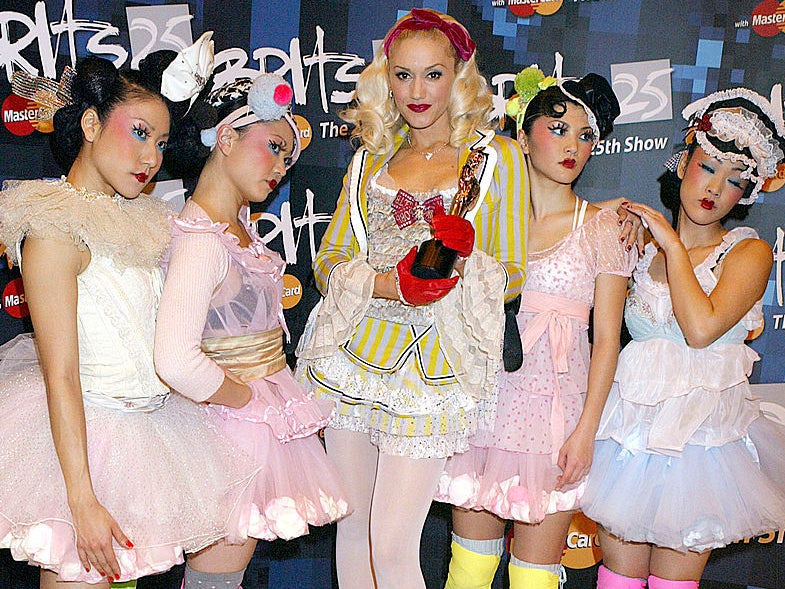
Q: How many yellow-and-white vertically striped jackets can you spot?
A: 1